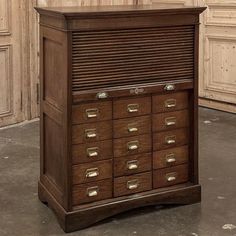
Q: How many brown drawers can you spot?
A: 15